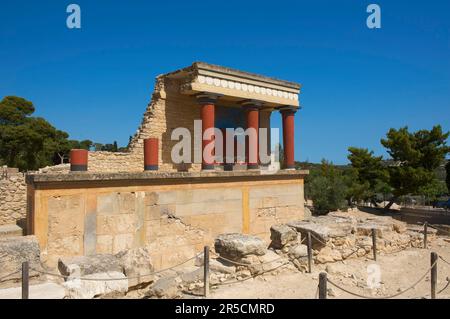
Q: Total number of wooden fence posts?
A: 7